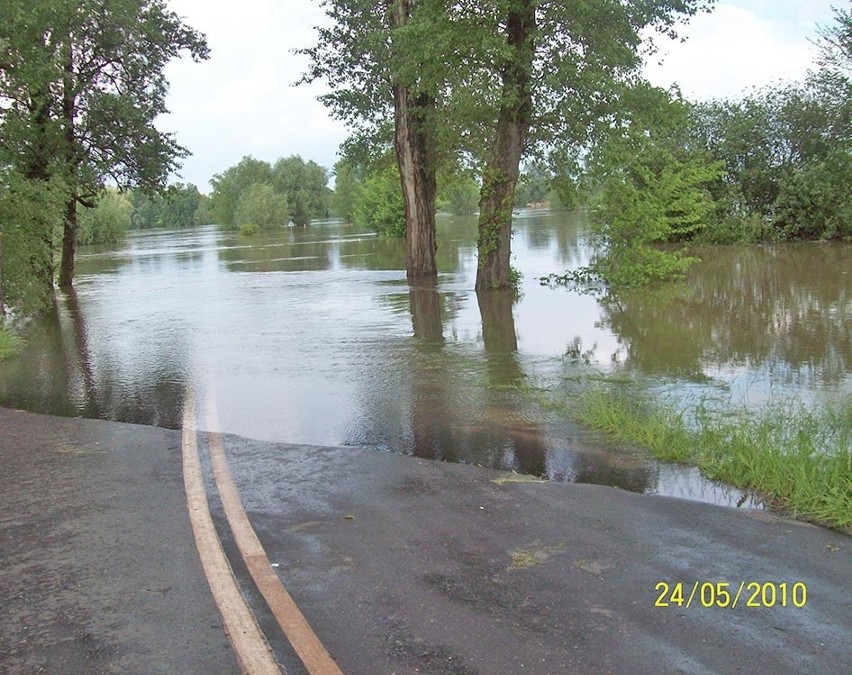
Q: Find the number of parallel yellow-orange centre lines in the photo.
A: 2